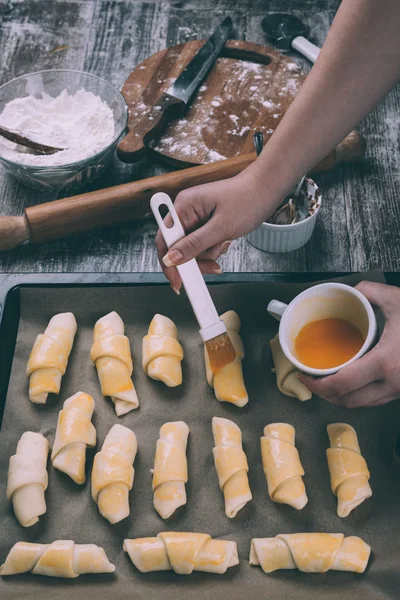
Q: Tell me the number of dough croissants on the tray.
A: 15